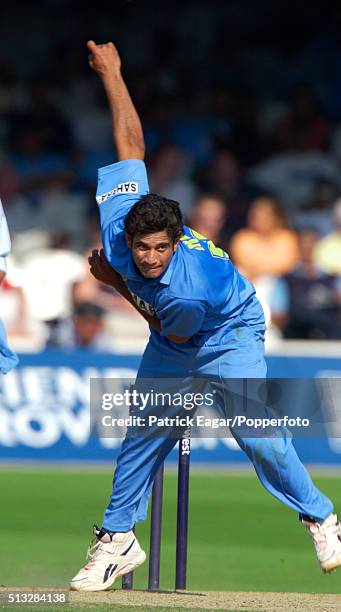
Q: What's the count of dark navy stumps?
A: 3